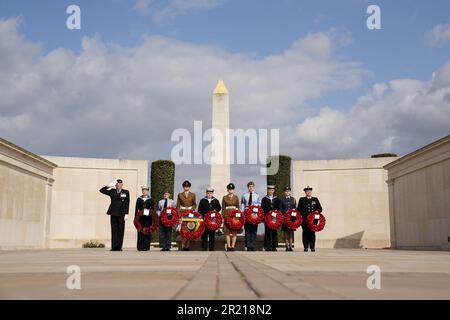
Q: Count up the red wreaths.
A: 9